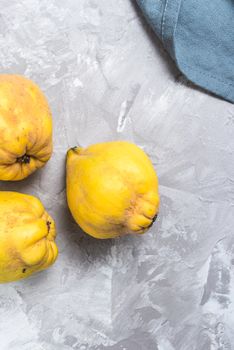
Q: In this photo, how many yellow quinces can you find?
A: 3